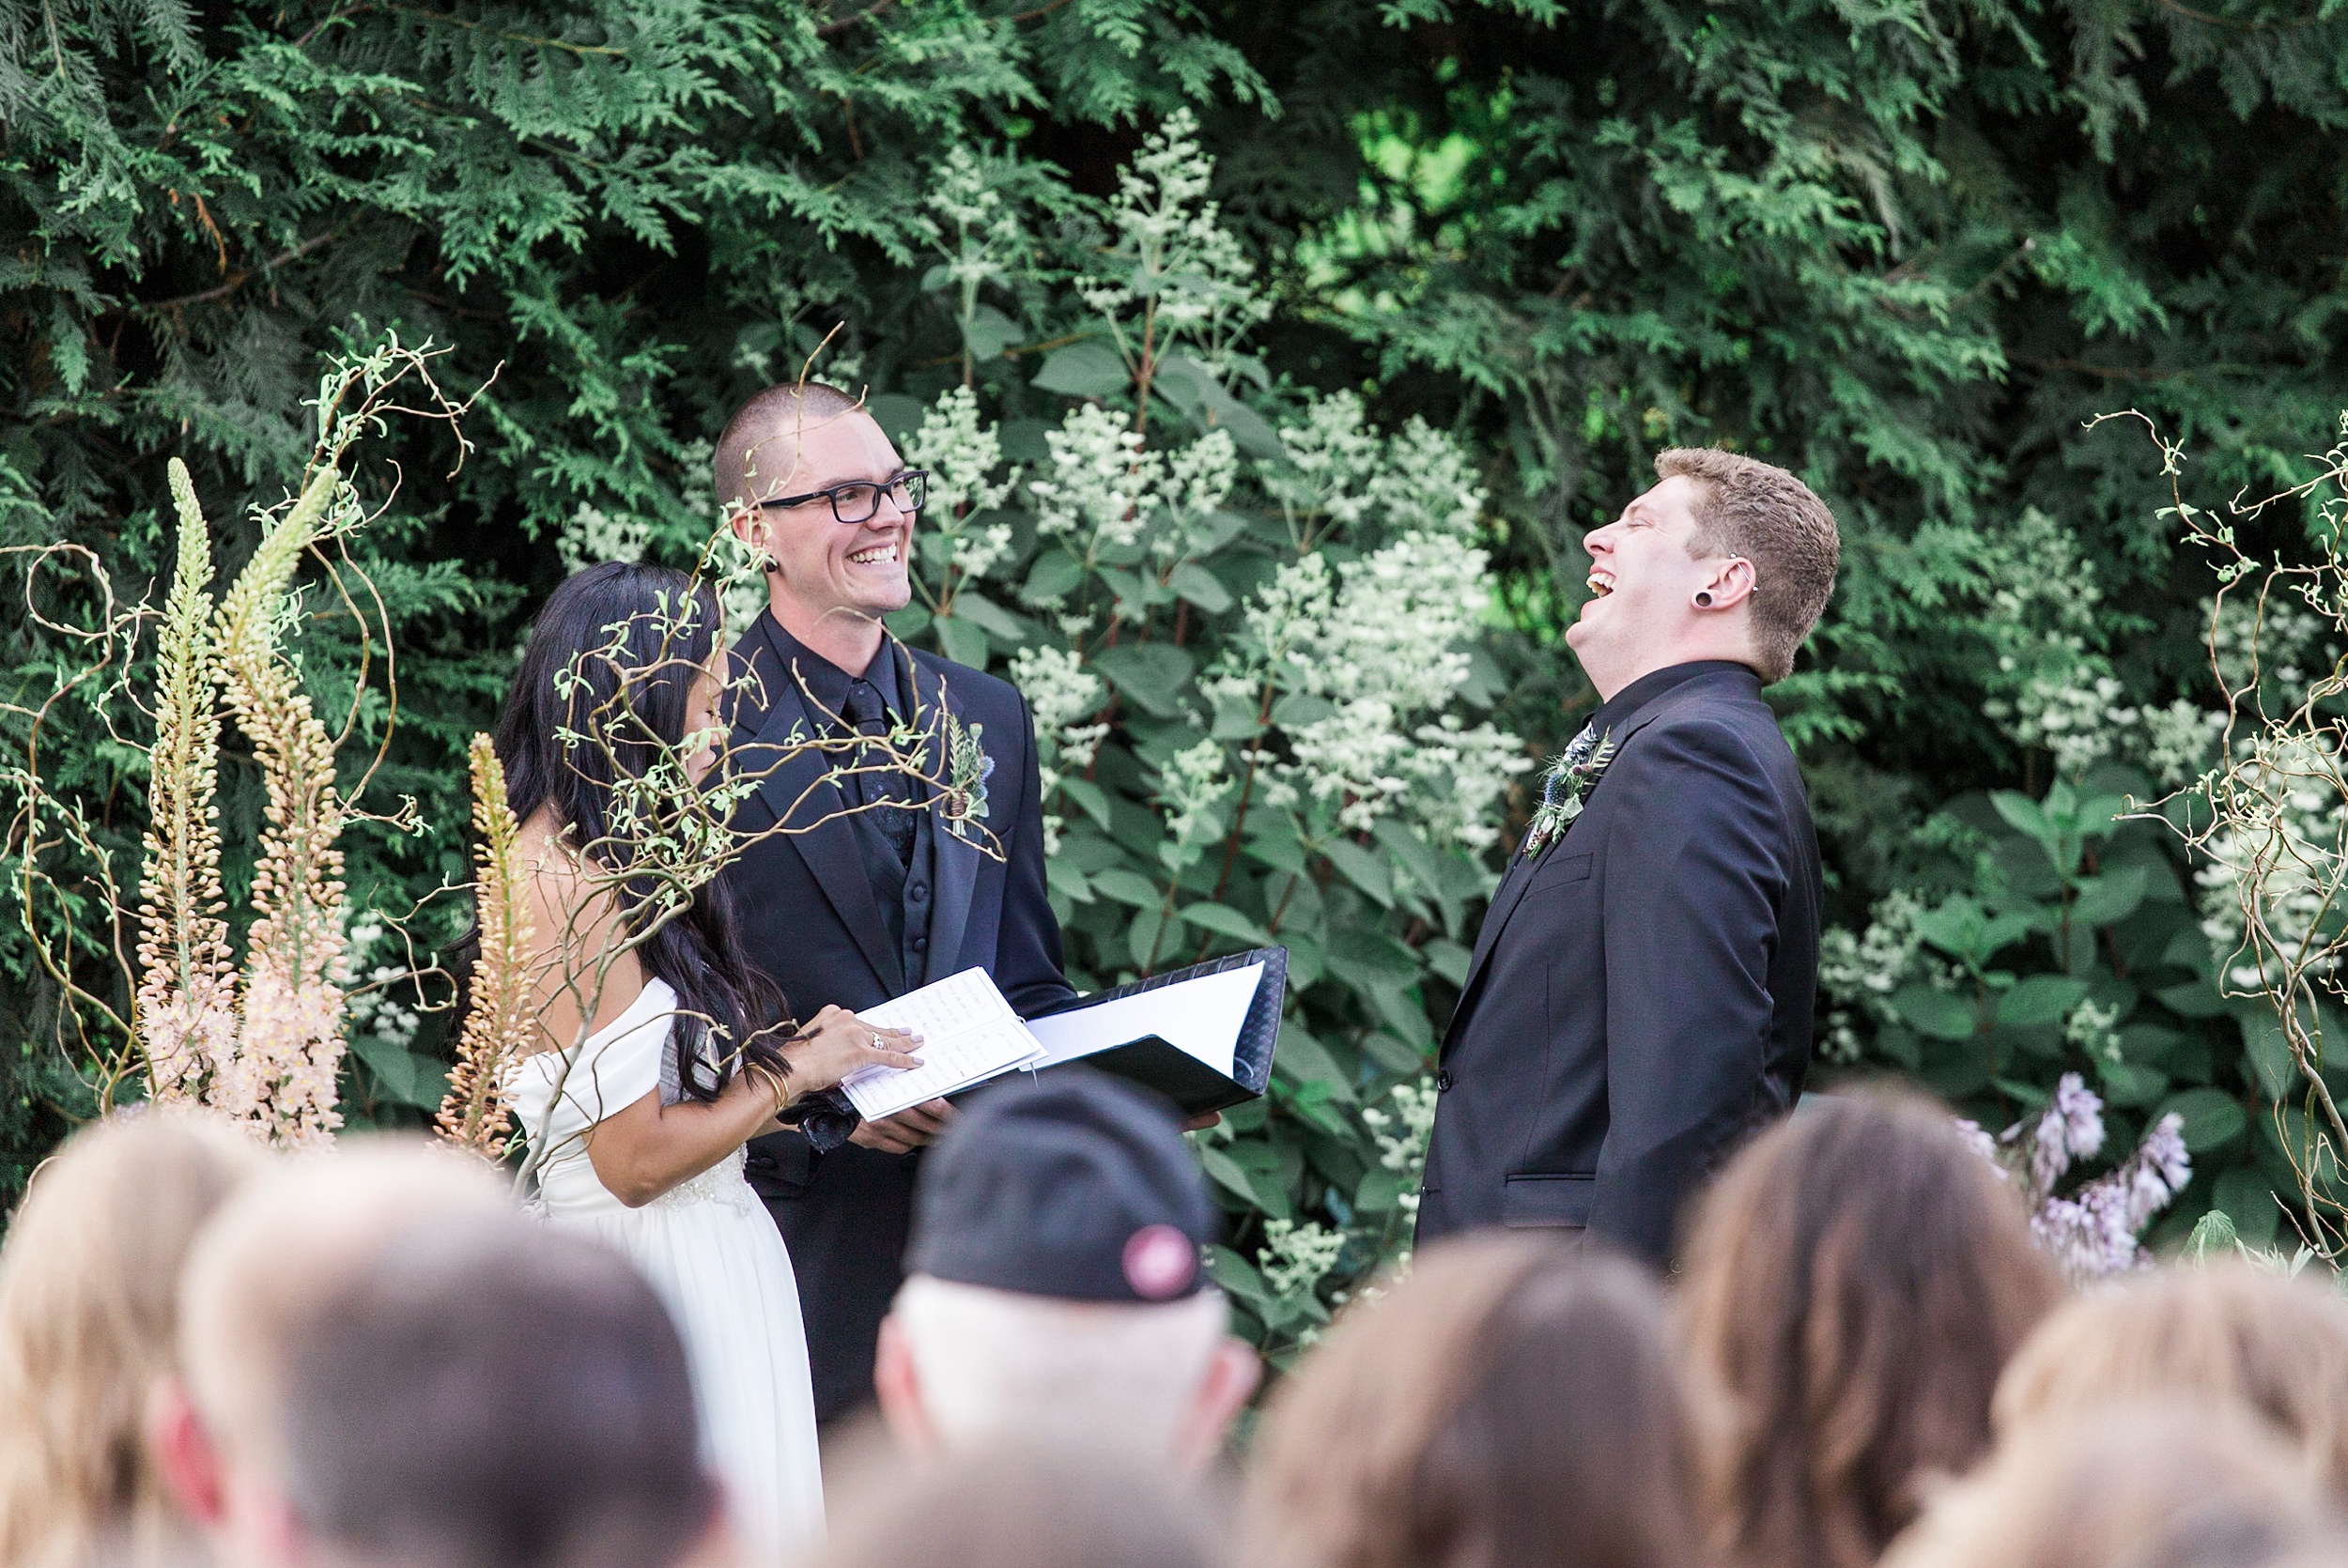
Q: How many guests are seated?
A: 8